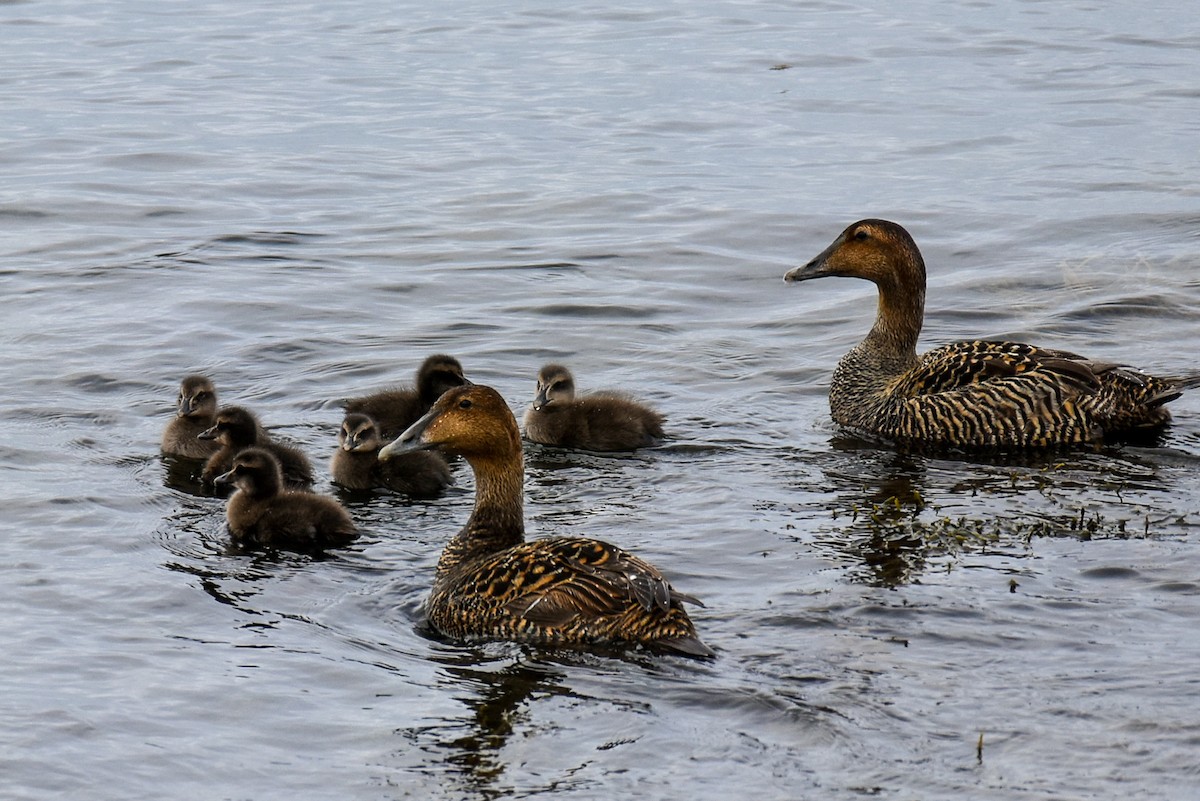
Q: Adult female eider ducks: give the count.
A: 2